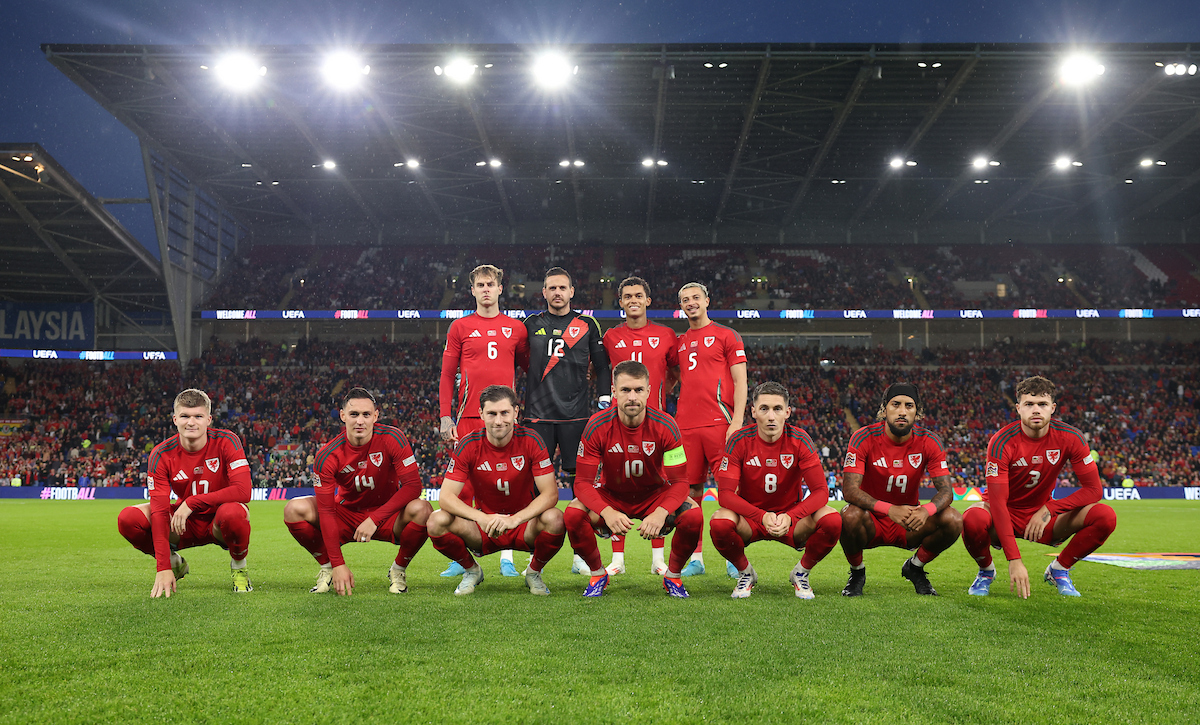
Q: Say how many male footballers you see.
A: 11